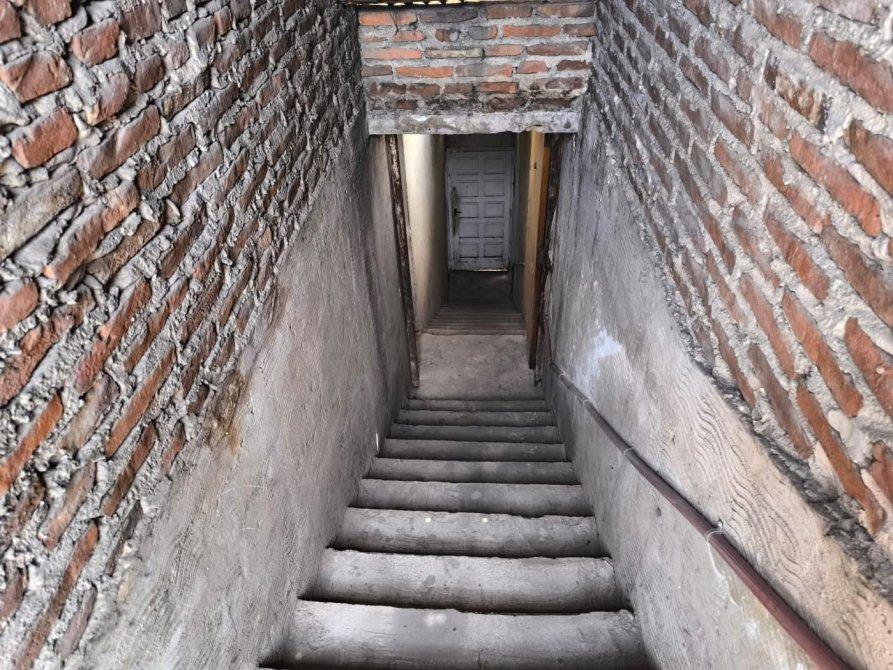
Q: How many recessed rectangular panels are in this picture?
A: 10